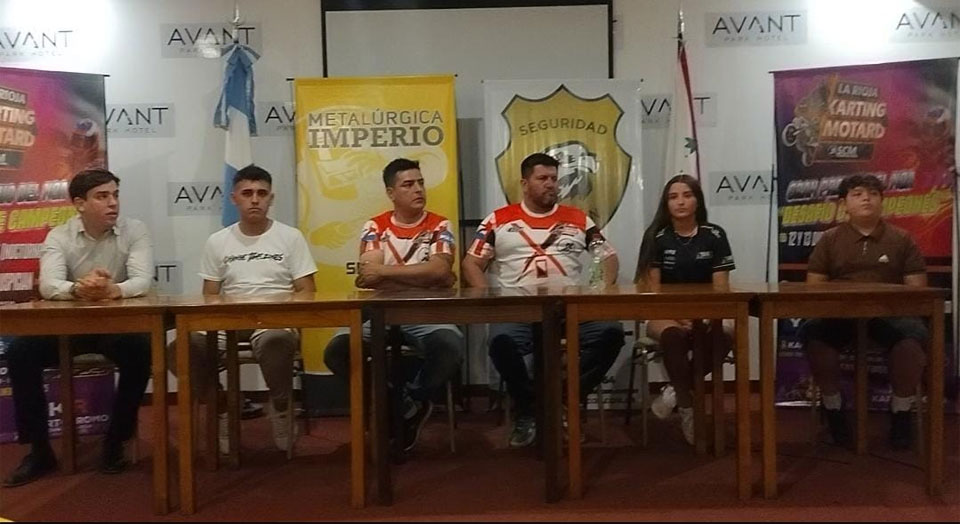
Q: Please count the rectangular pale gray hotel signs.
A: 10